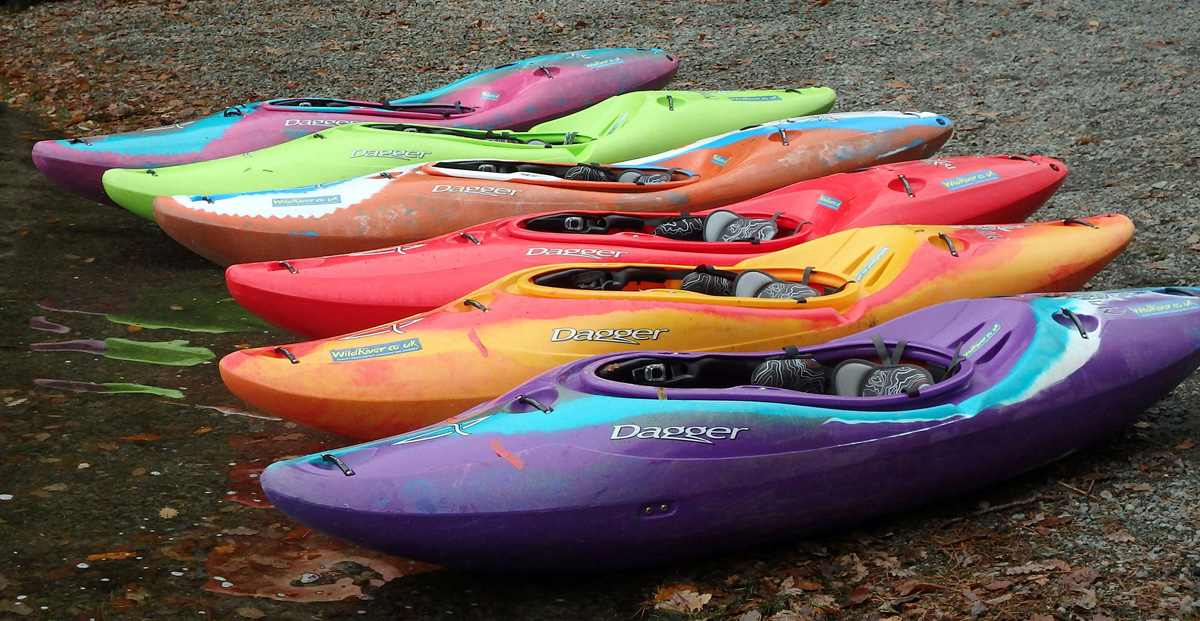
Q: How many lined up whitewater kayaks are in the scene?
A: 6